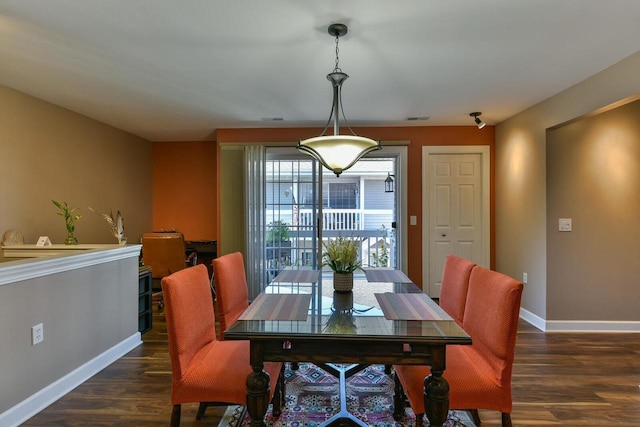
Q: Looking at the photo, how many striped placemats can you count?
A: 4